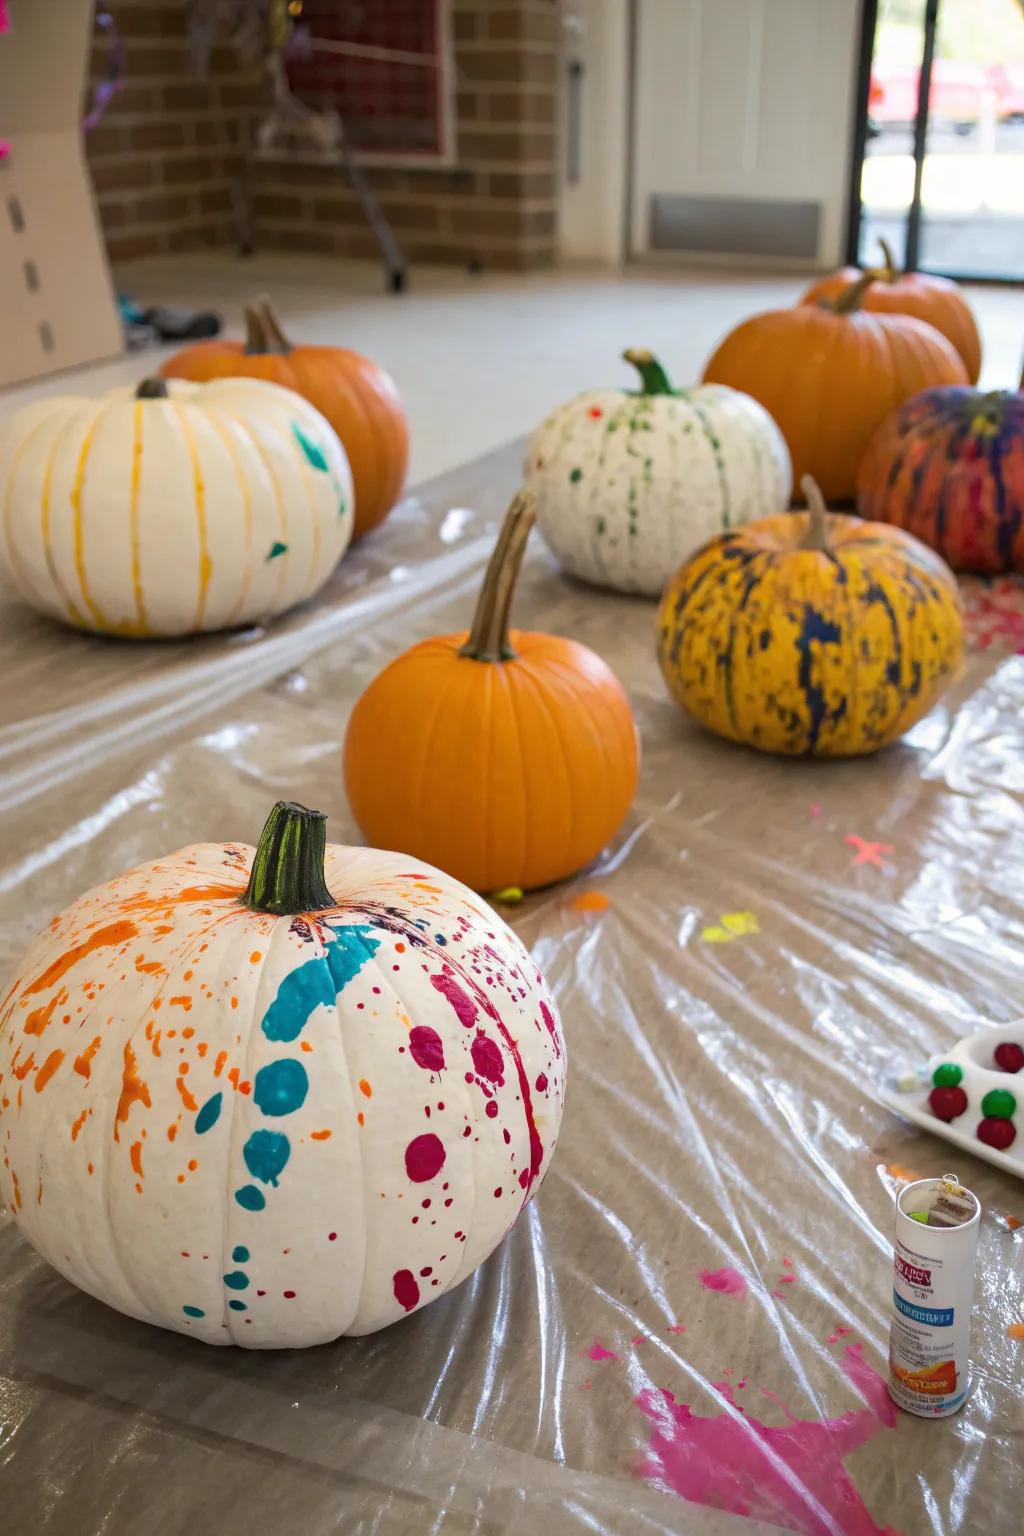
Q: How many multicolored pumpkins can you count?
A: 5